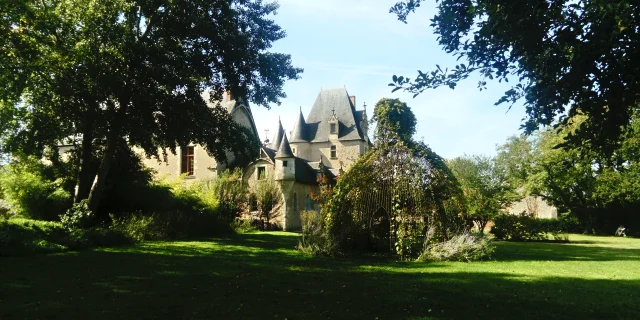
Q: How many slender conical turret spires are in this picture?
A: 3